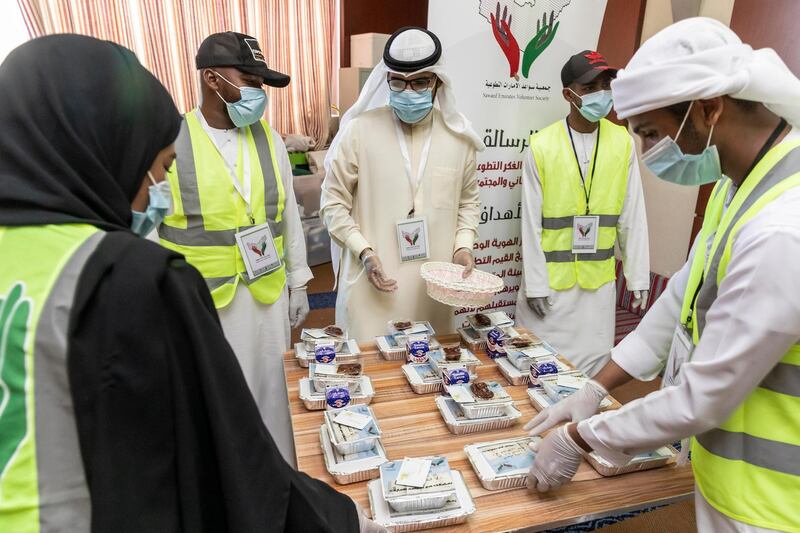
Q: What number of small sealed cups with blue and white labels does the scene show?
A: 6